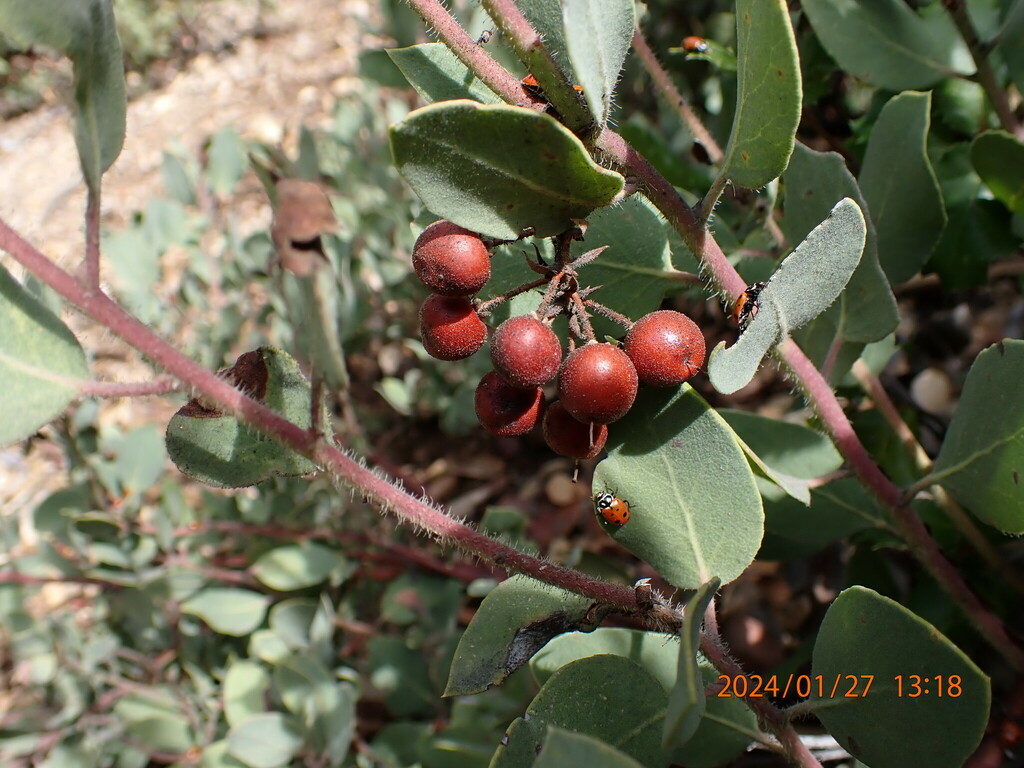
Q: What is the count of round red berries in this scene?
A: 7